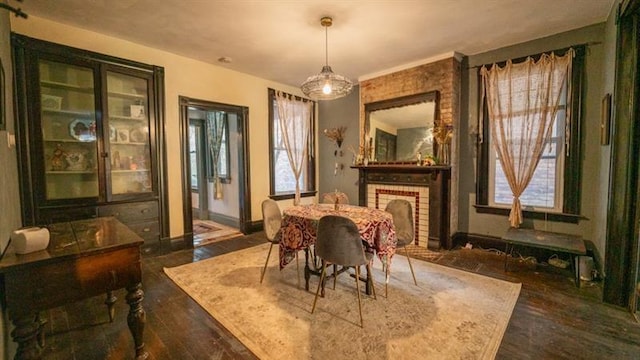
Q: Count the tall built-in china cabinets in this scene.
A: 1